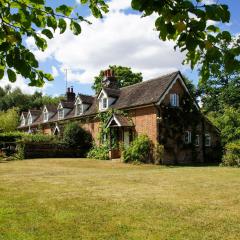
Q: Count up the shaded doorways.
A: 2